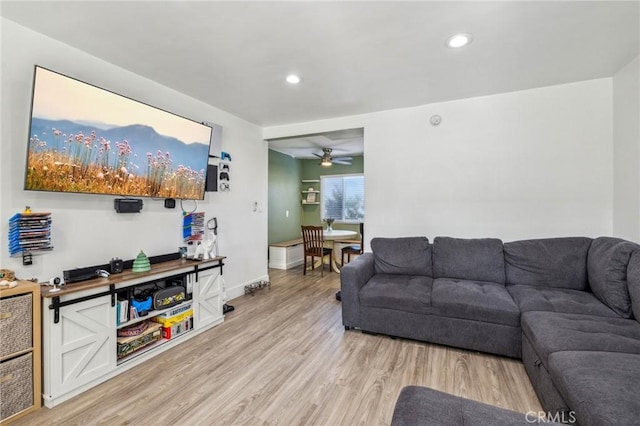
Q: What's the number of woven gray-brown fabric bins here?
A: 2